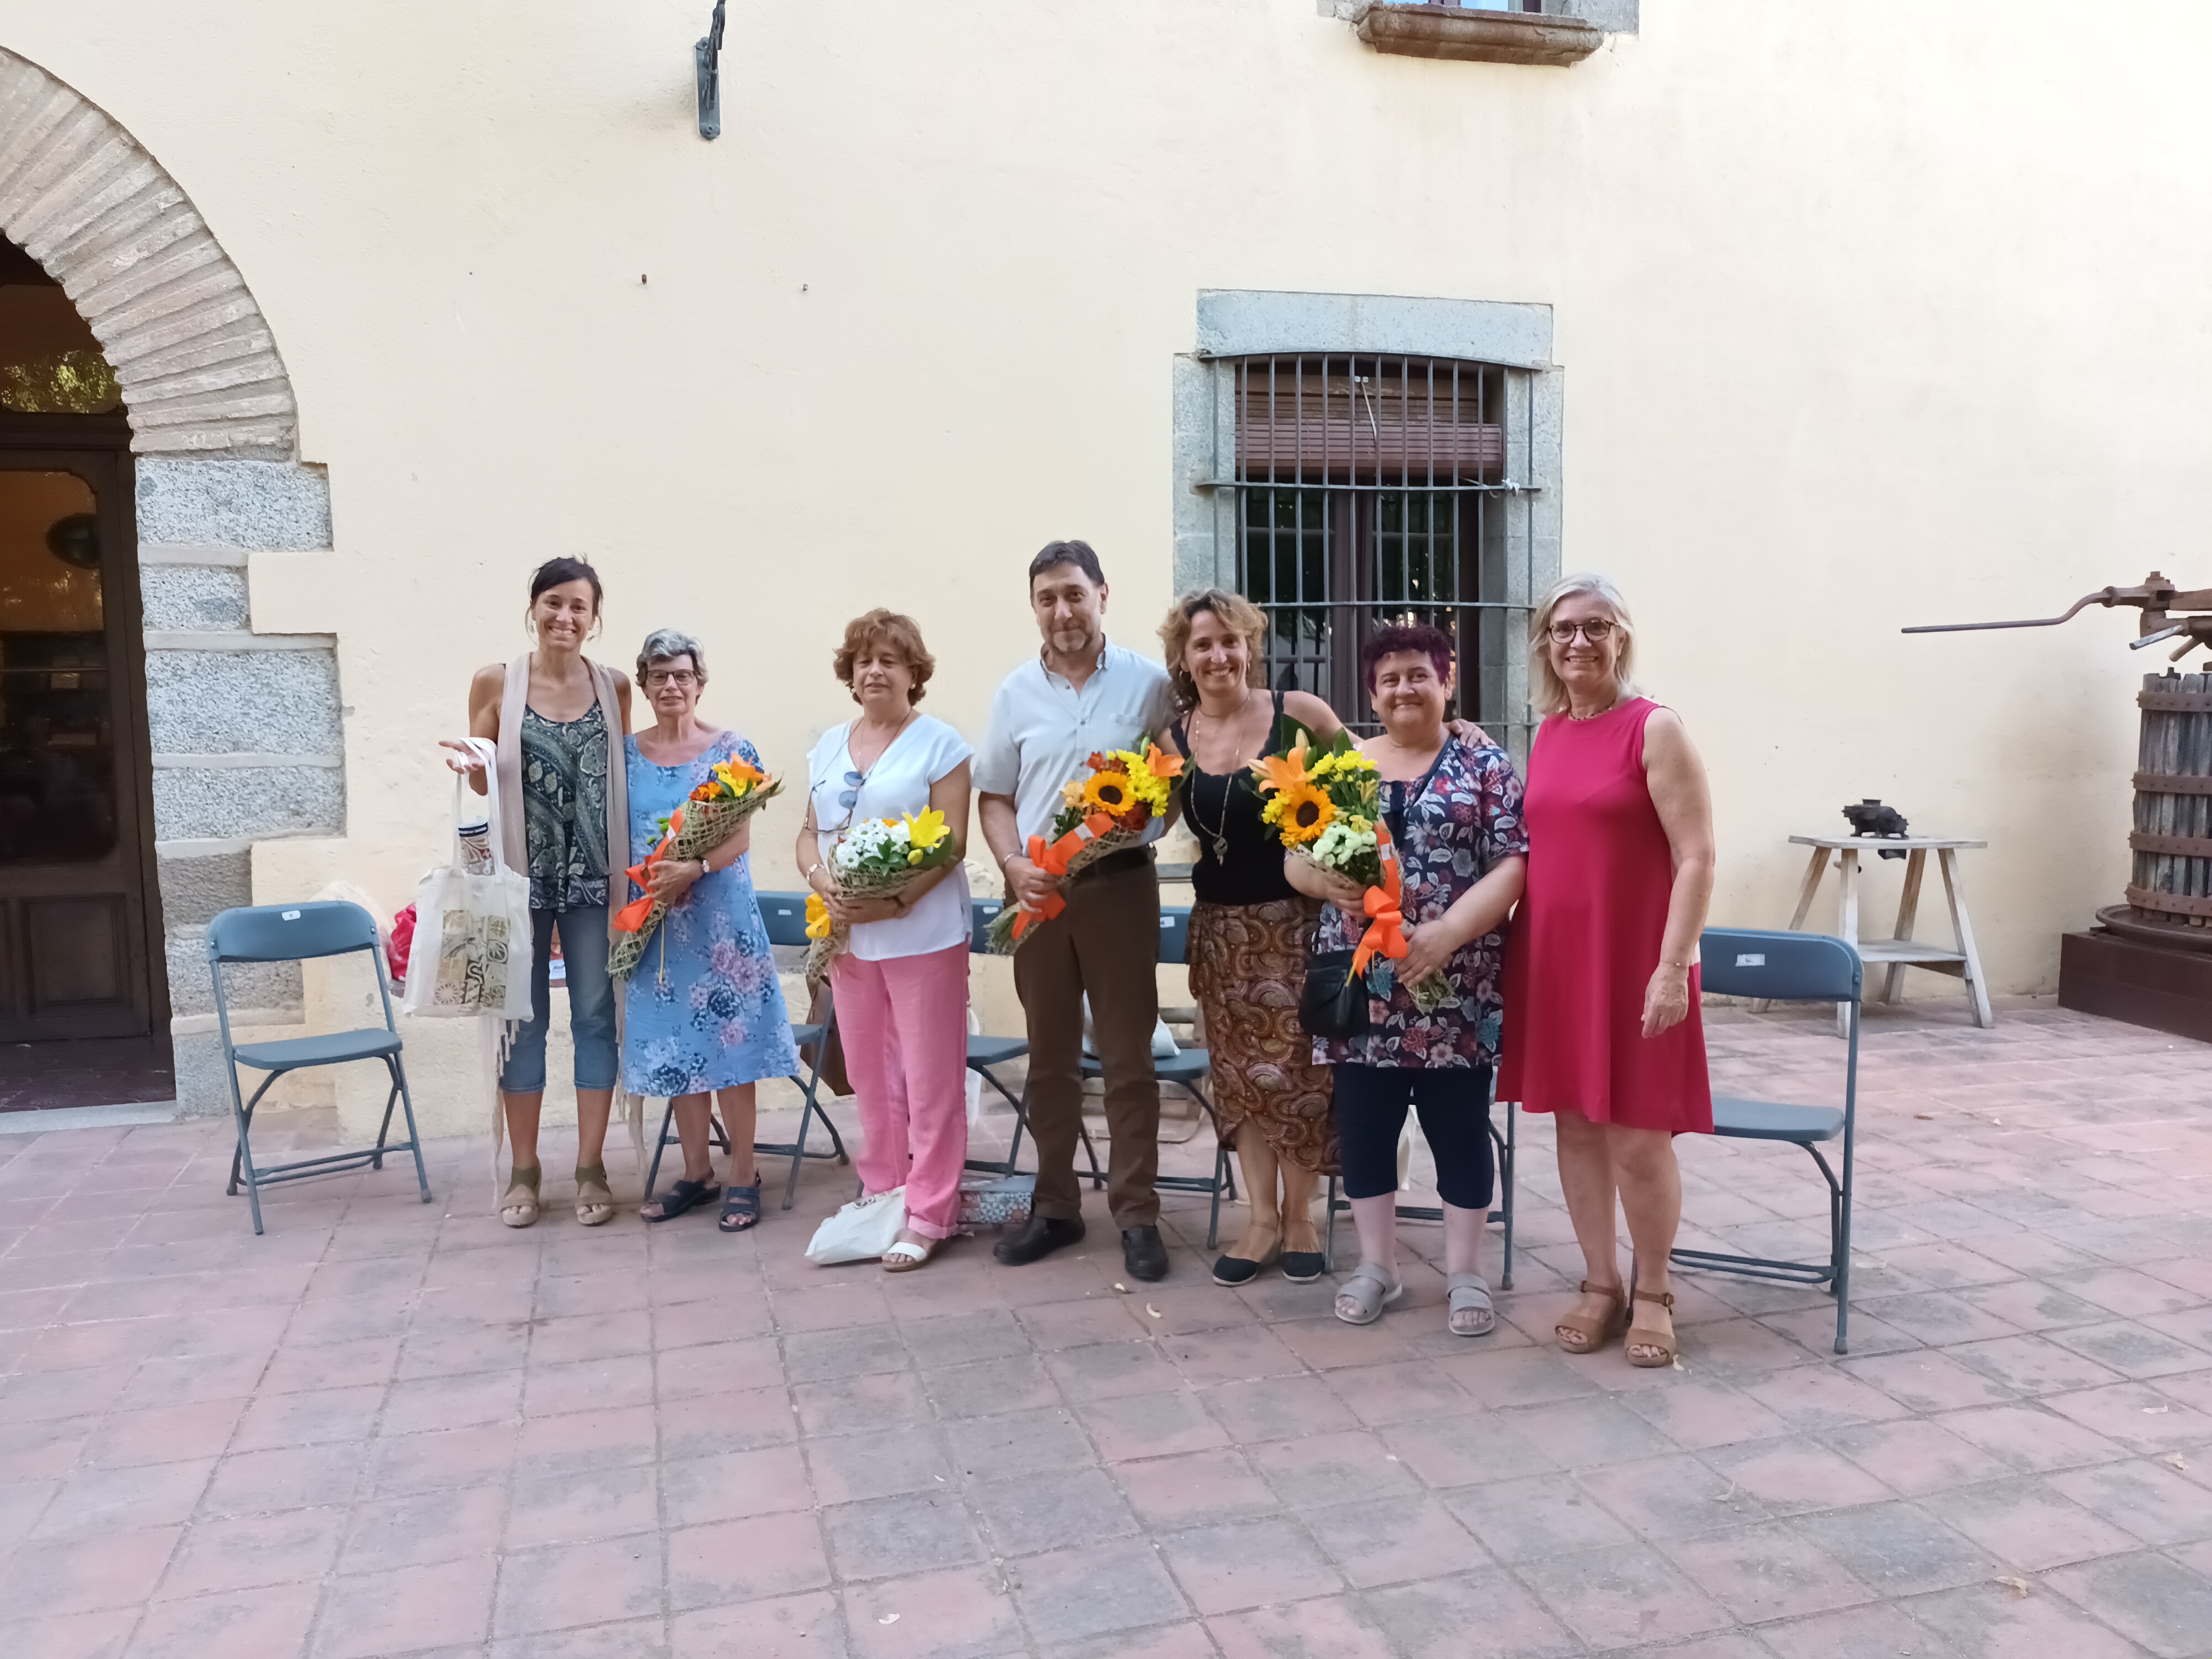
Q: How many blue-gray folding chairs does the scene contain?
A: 6